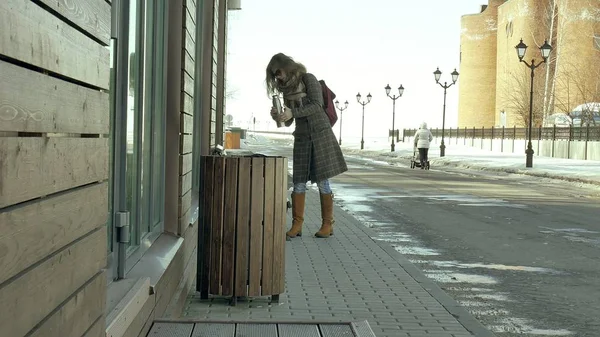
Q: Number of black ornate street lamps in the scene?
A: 5